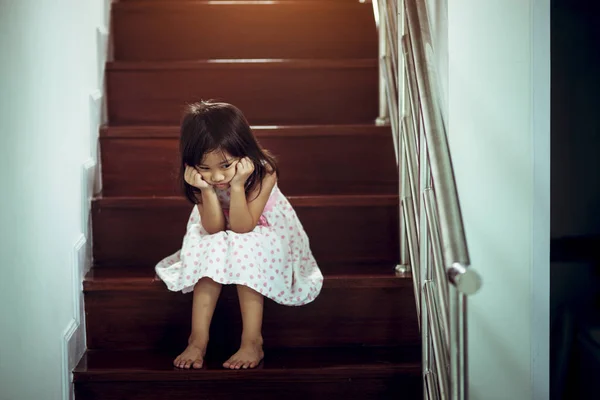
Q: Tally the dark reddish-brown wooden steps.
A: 6